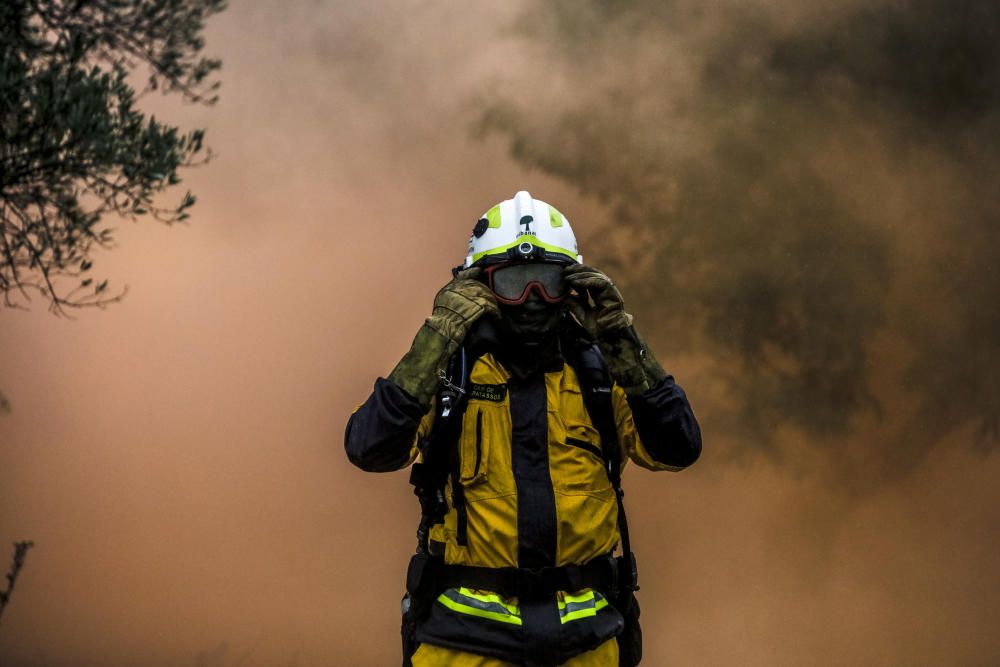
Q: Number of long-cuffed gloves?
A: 2